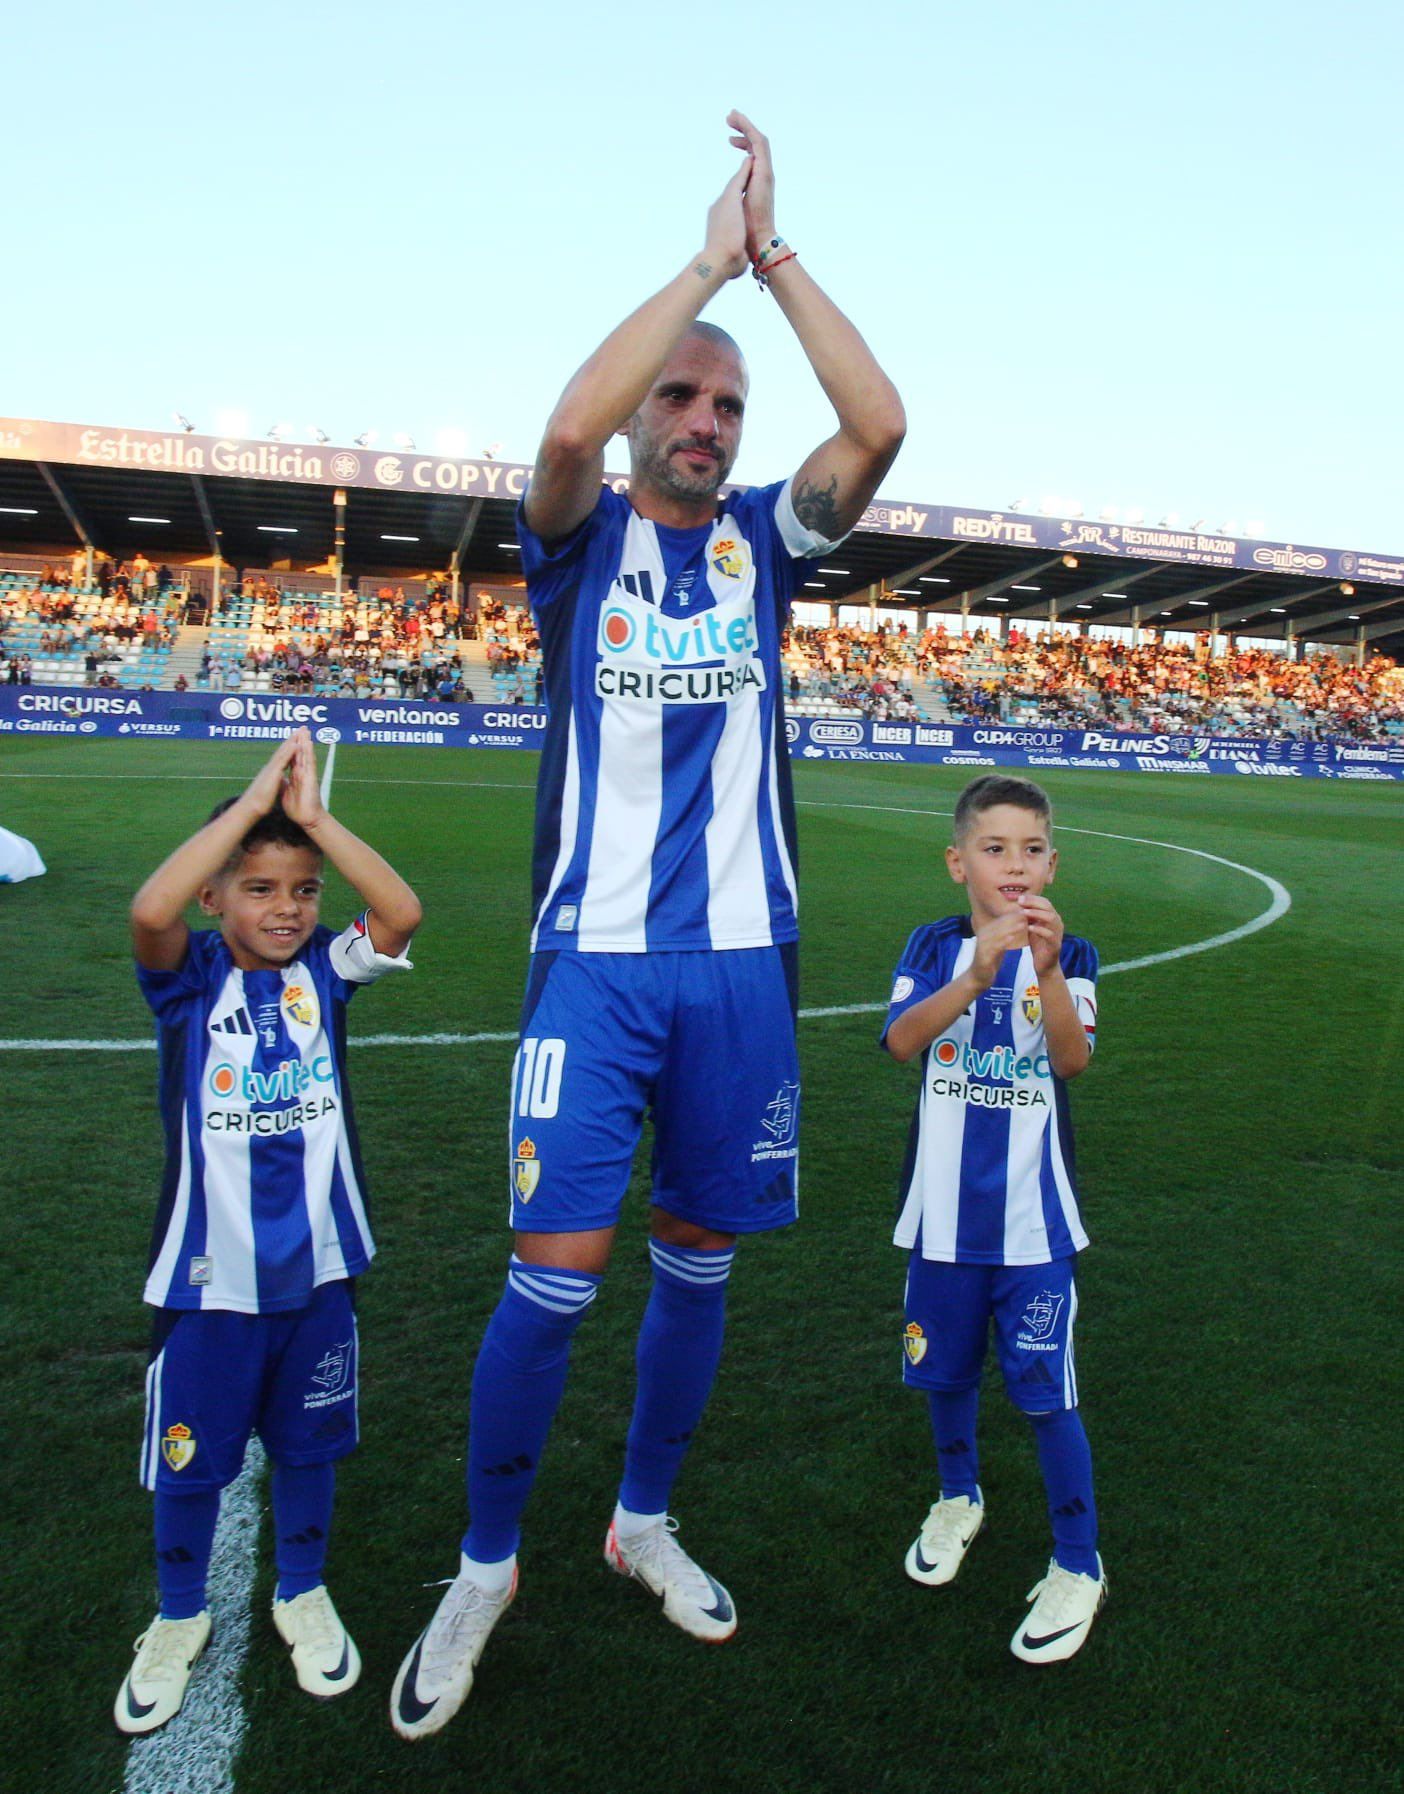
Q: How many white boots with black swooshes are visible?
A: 6